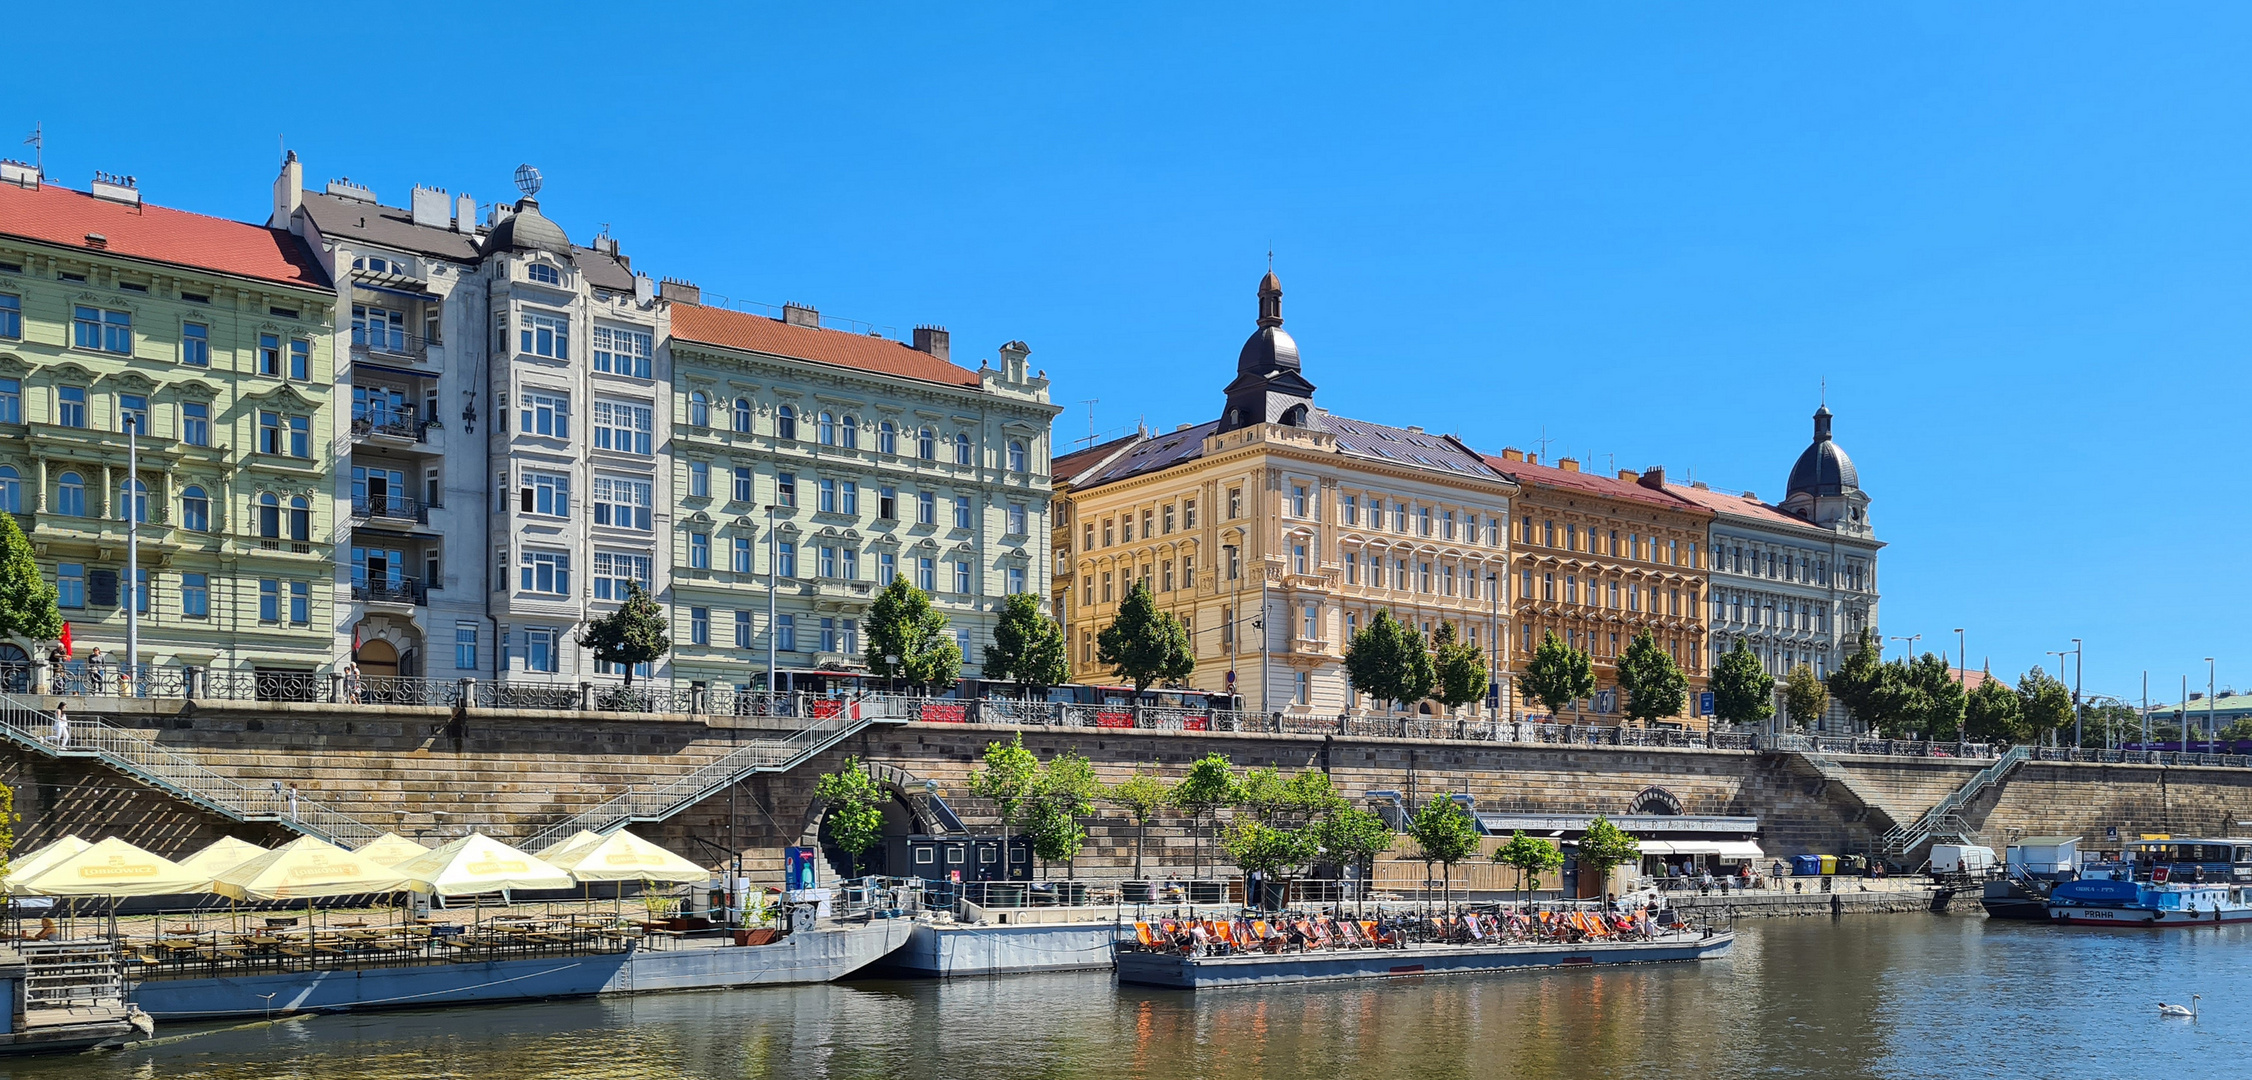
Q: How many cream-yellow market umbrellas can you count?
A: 8